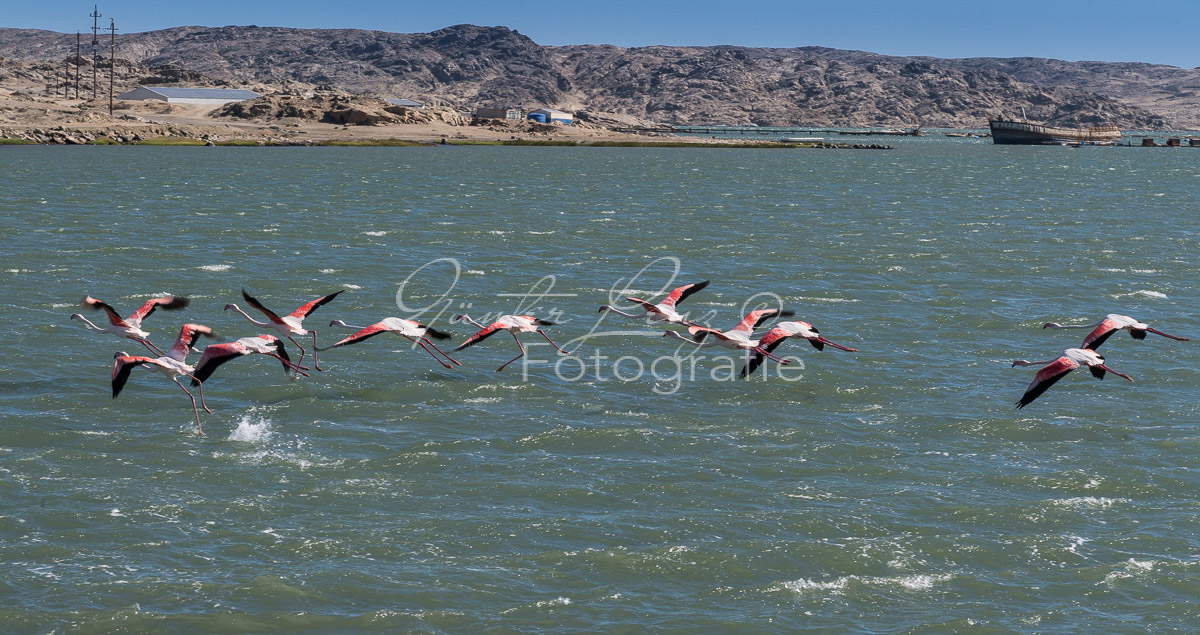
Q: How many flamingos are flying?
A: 11